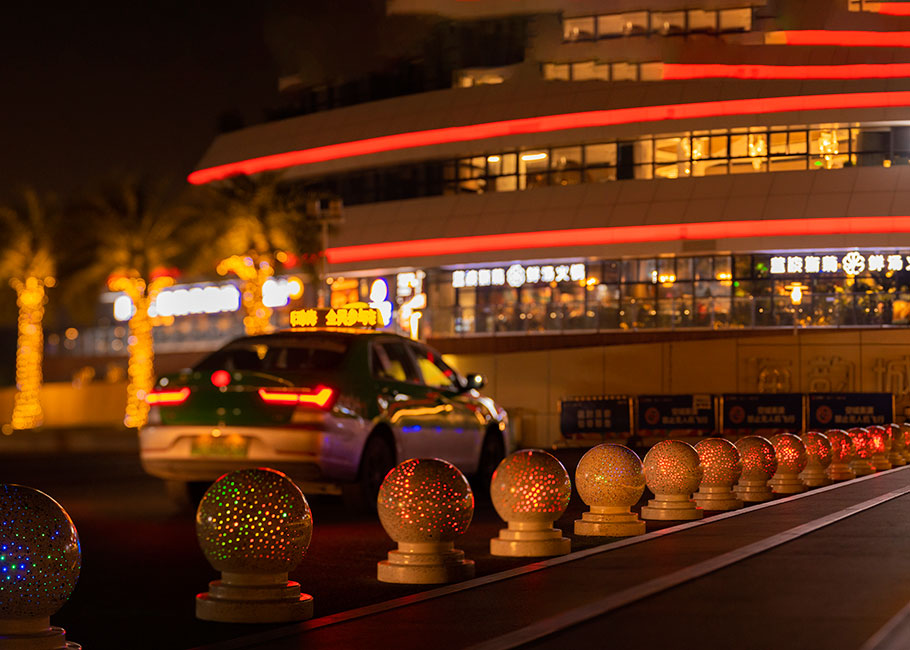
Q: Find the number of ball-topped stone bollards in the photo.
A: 15